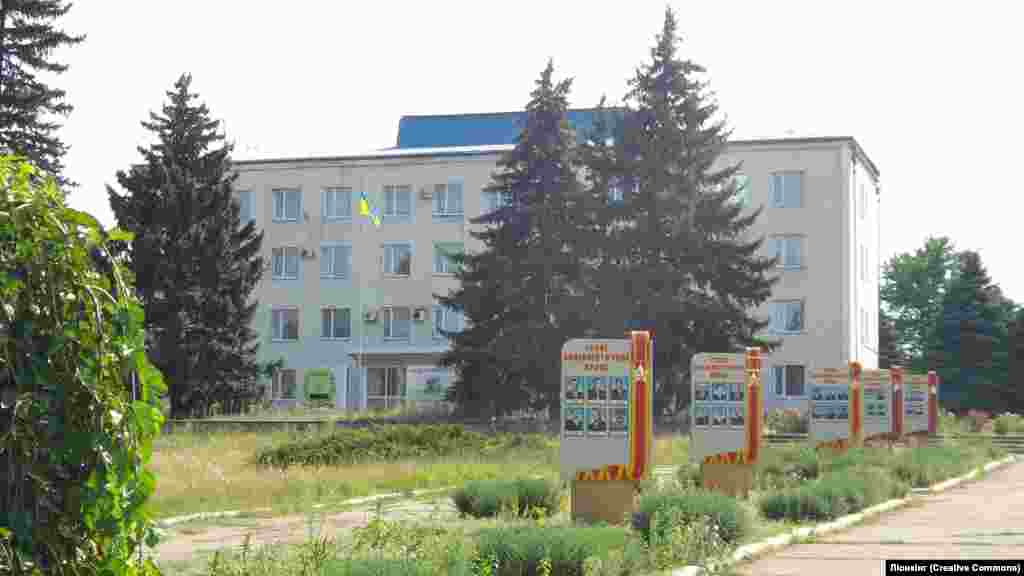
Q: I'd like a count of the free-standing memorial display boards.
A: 5